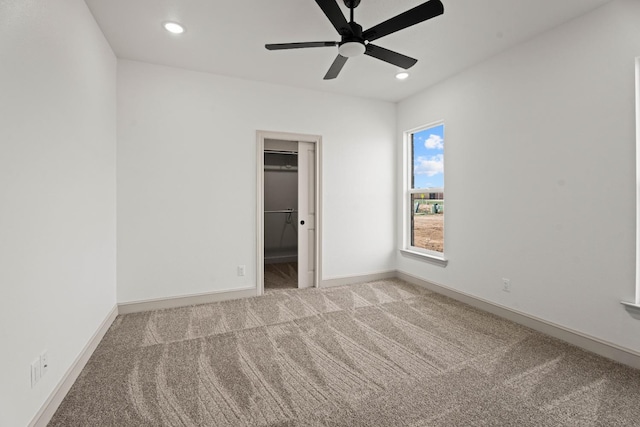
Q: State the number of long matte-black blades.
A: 5